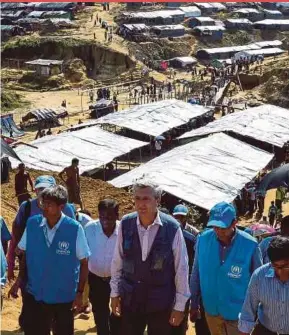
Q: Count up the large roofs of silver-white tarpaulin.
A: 4